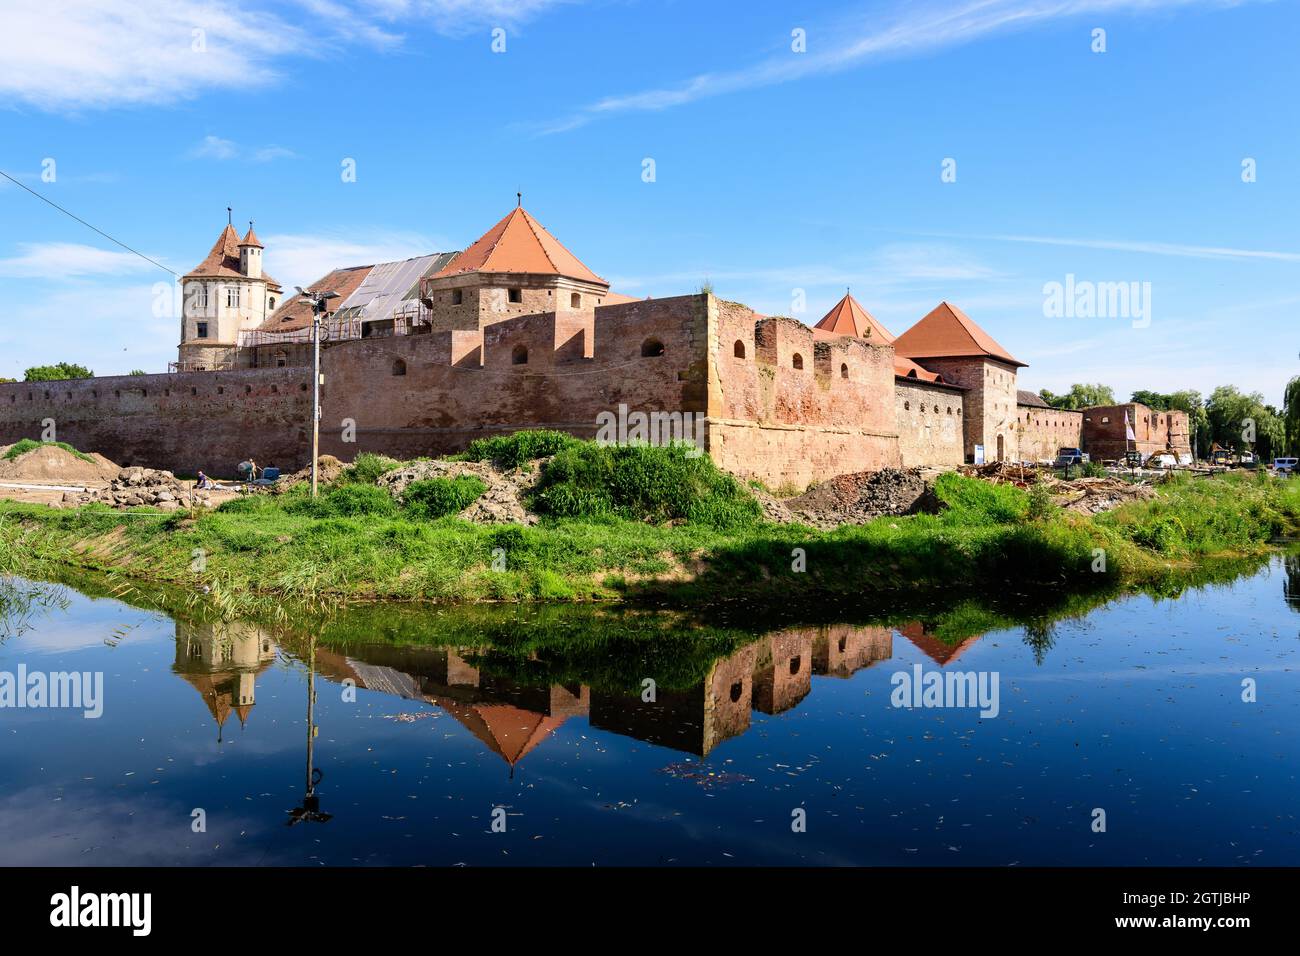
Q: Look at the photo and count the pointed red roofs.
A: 5